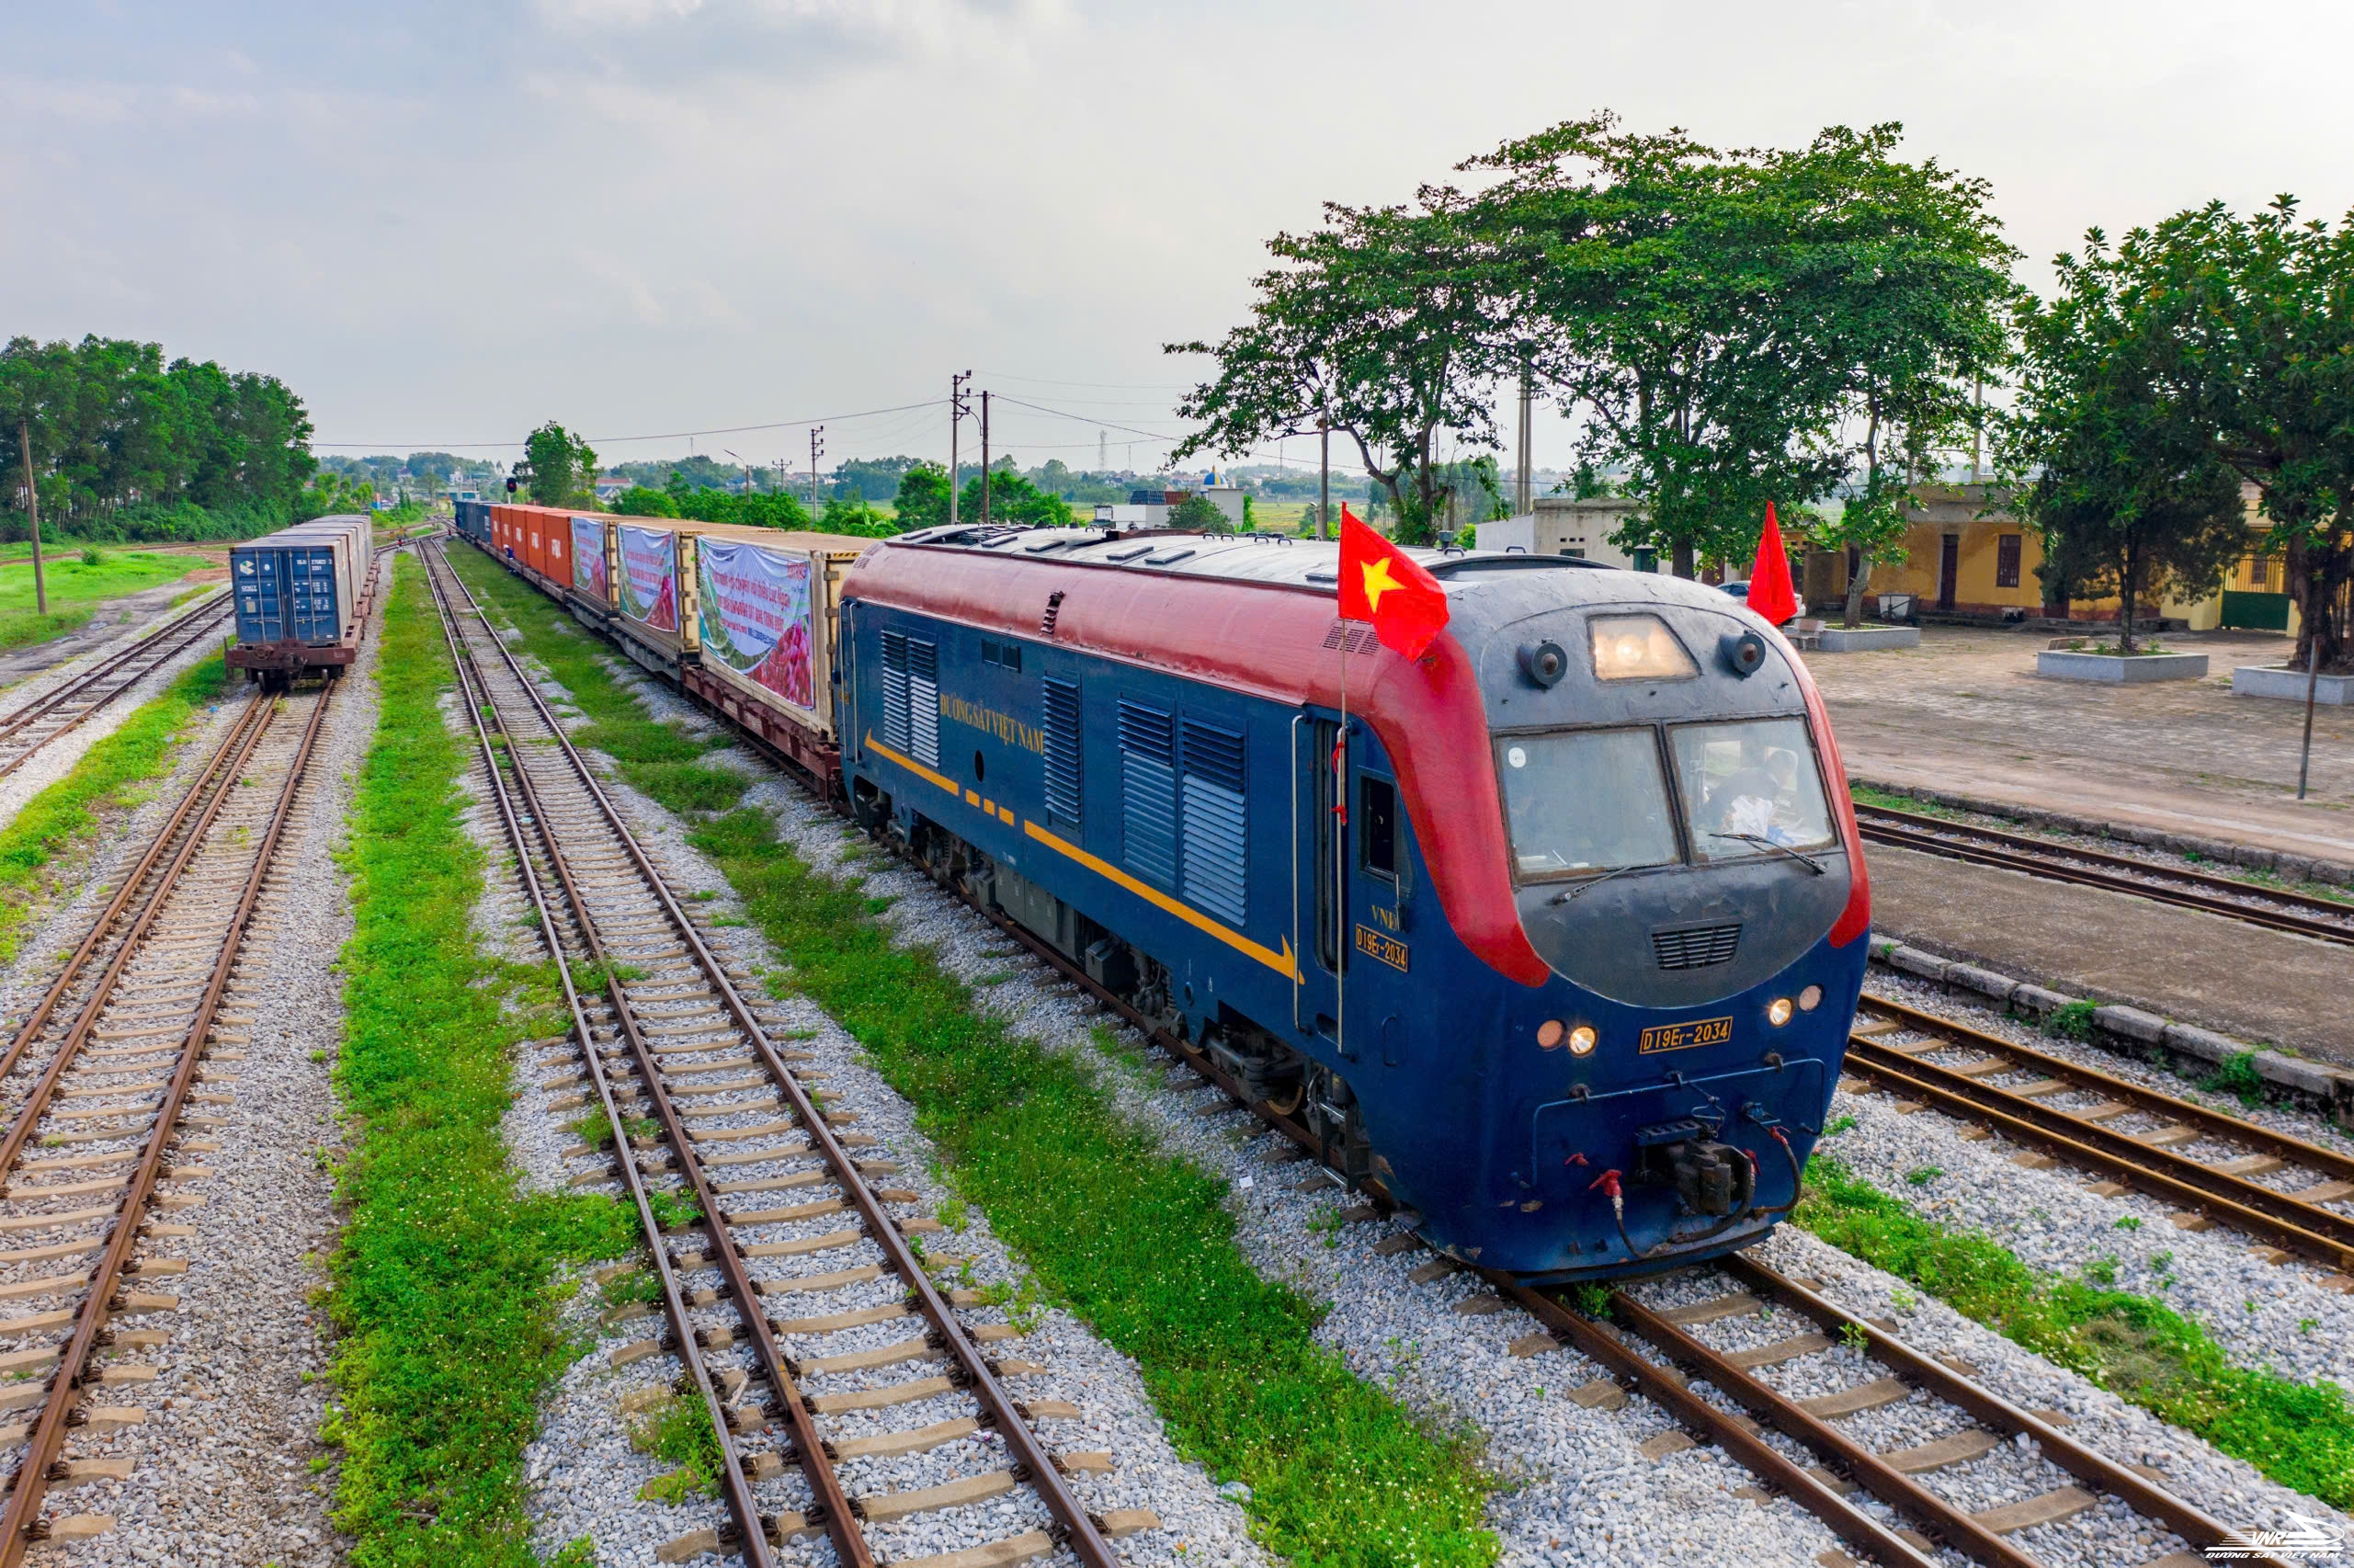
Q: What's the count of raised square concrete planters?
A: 3